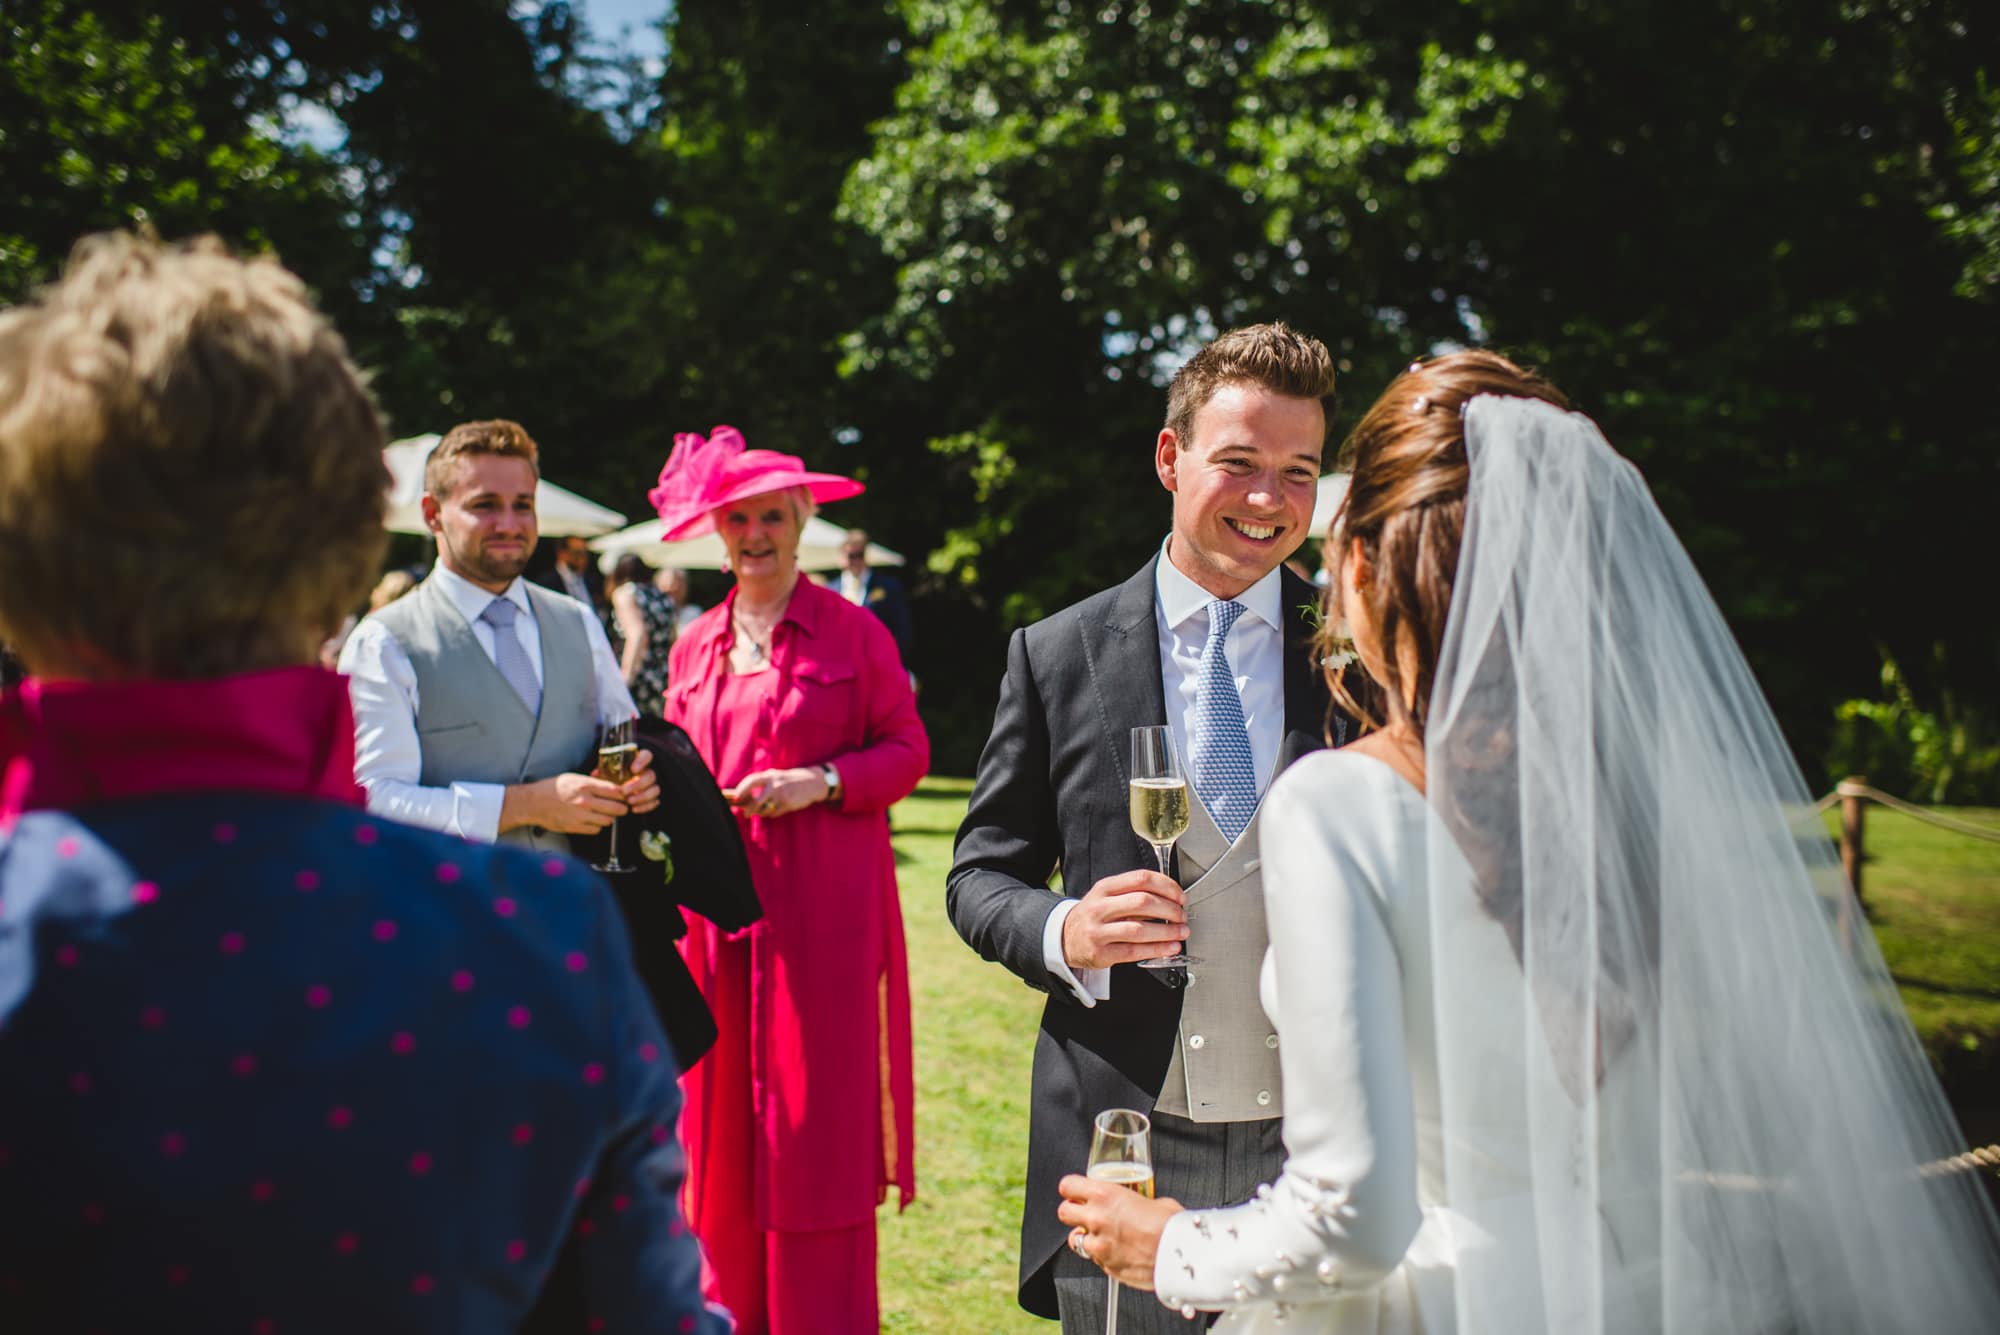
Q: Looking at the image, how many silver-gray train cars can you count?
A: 0